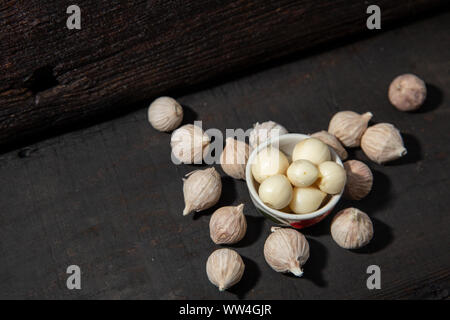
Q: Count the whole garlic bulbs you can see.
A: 14